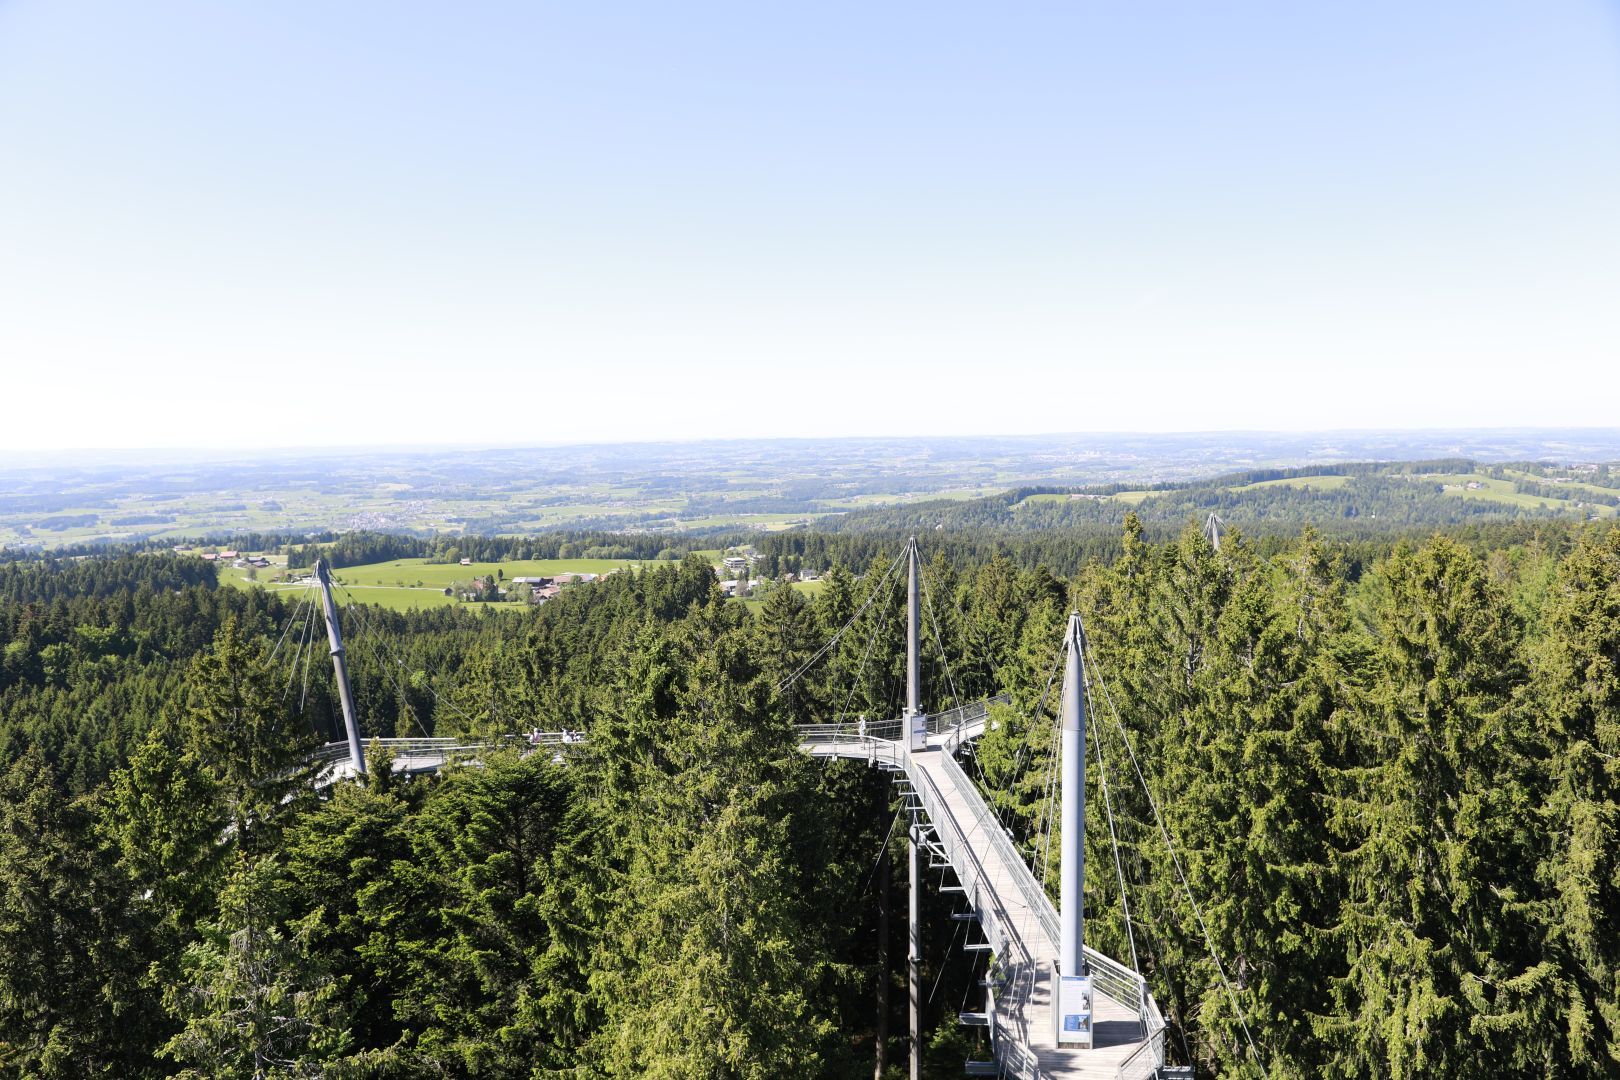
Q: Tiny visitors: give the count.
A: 5